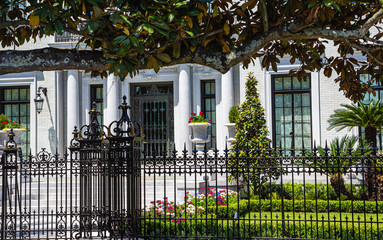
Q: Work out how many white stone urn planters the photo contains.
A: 3